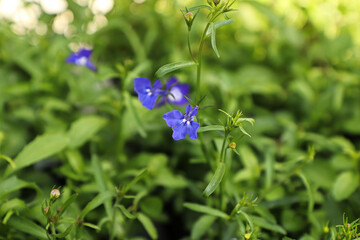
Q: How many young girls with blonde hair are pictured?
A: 0